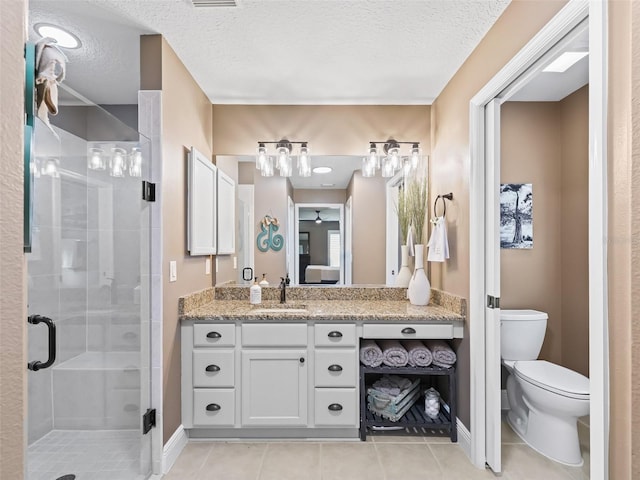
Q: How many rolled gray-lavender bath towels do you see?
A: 4